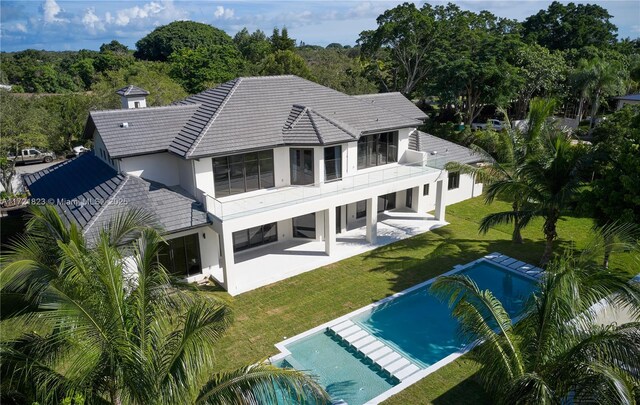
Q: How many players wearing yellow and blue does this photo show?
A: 0